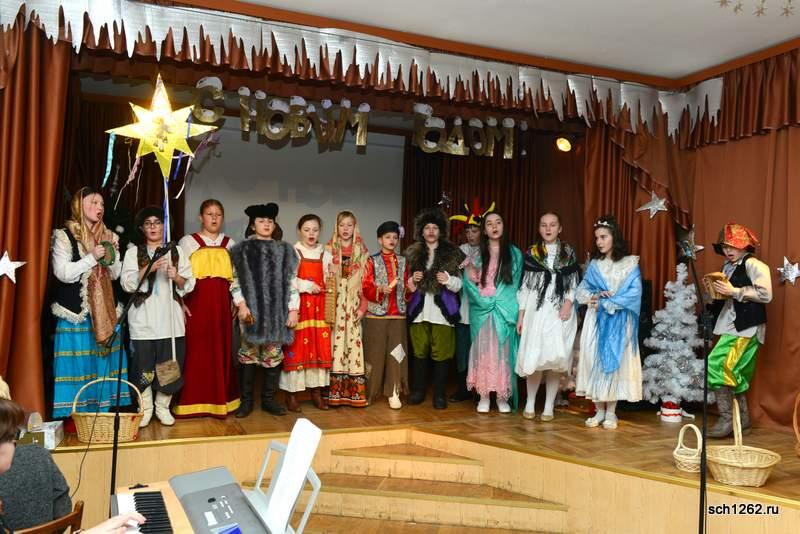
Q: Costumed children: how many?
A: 13